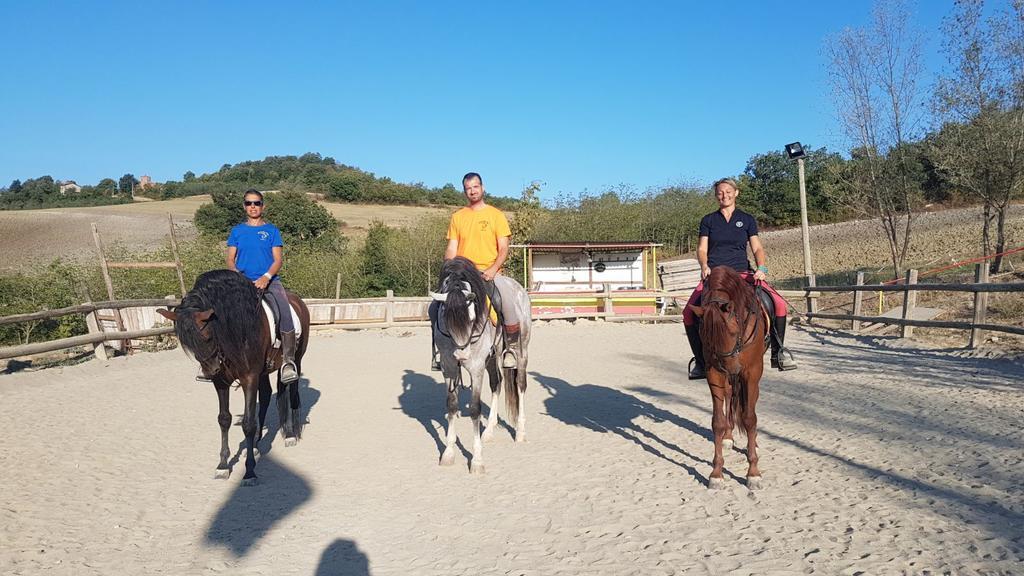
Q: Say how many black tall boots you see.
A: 2